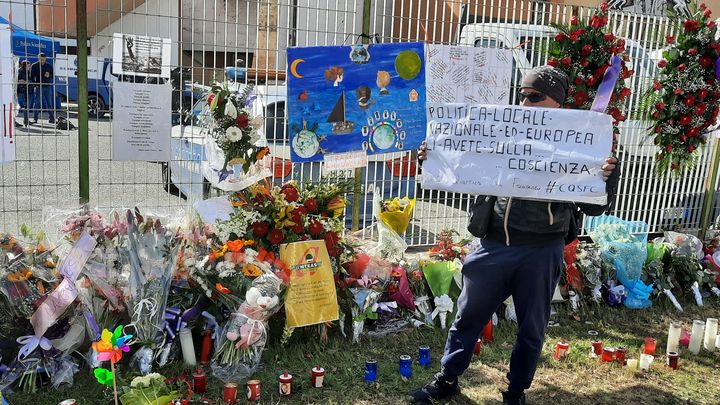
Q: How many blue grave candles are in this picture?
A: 3